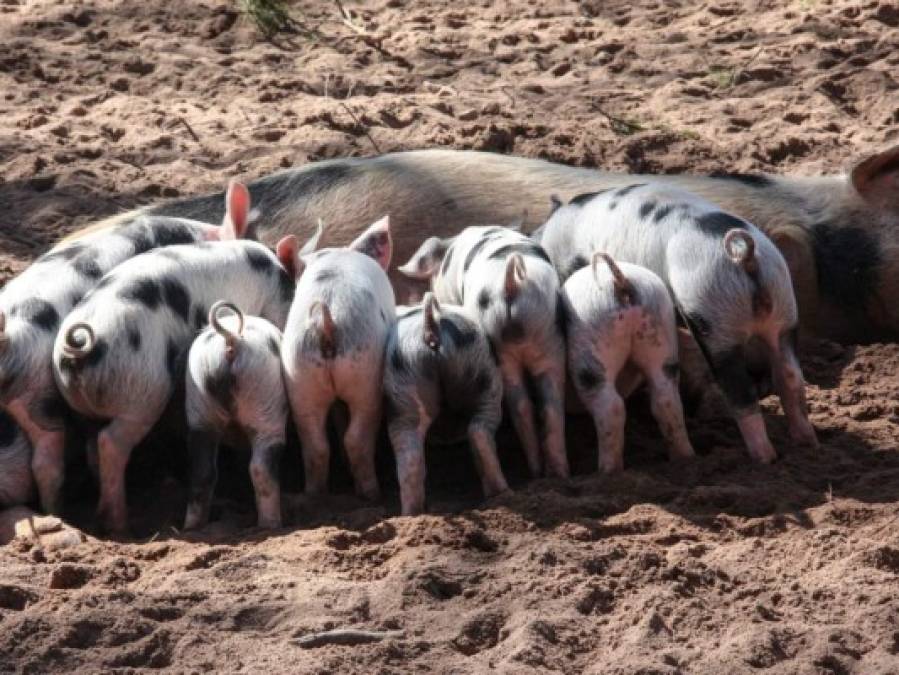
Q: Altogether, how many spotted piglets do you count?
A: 8